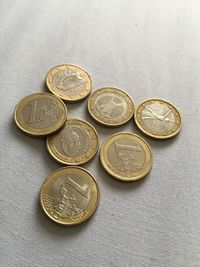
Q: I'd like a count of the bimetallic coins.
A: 7